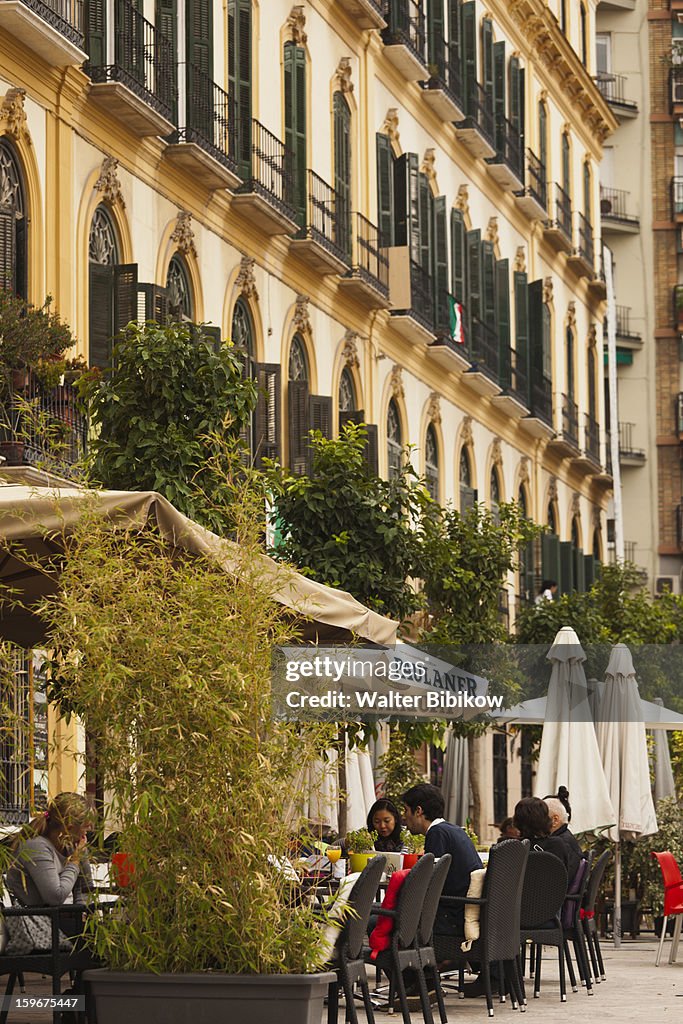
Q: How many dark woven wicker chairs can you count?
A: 8